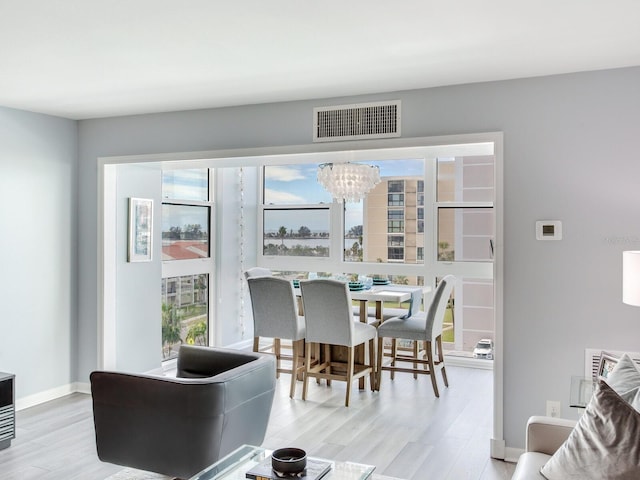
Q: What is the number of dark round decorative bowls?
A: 1